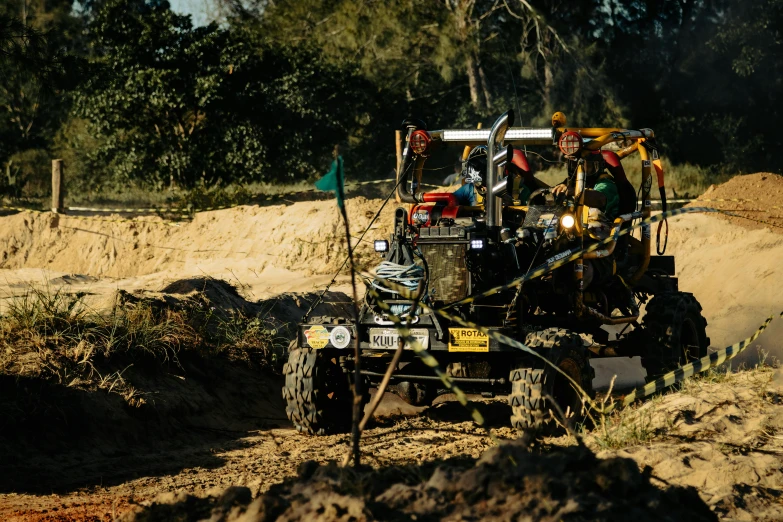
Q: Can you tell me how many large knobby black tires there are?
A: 3